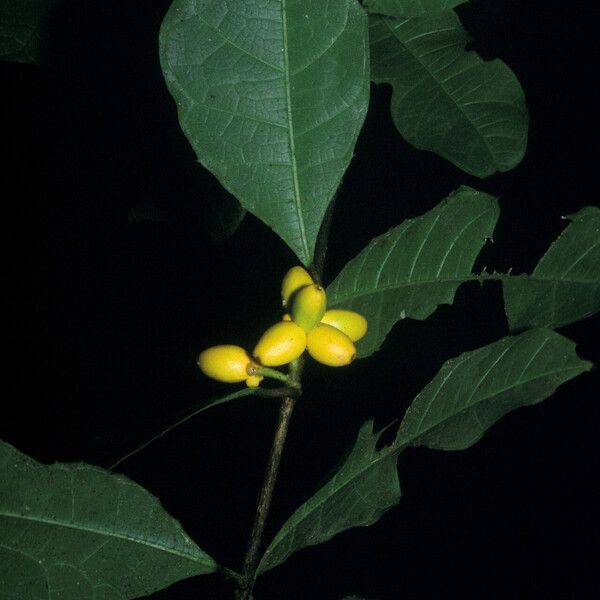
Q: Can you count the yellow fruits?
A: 6